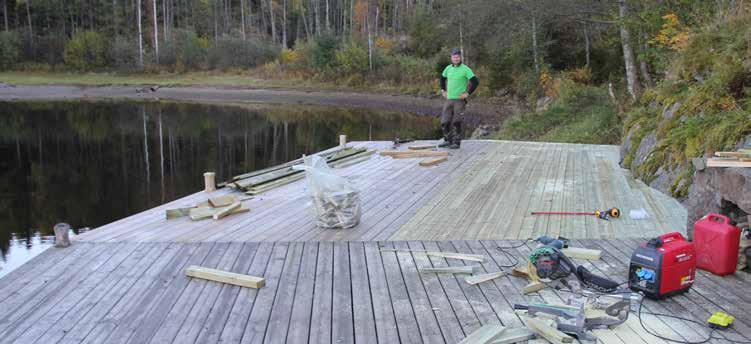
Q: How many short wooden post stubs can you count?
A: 3